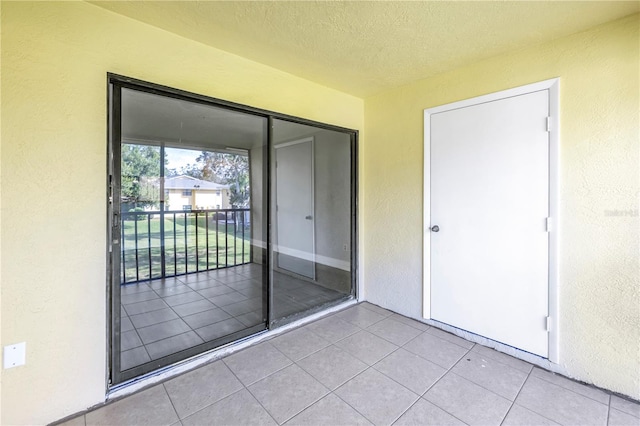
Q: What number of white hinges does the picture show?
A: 3